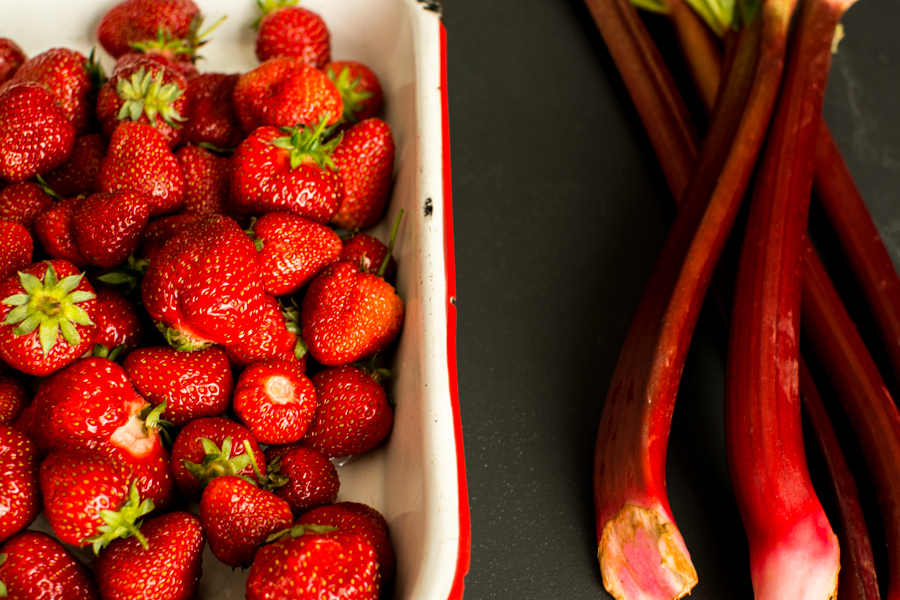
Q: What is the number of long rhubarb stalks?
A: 5